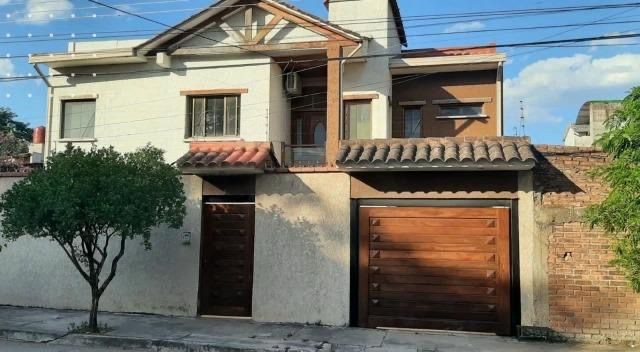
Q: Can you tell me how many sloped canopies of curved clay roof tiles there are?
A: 2